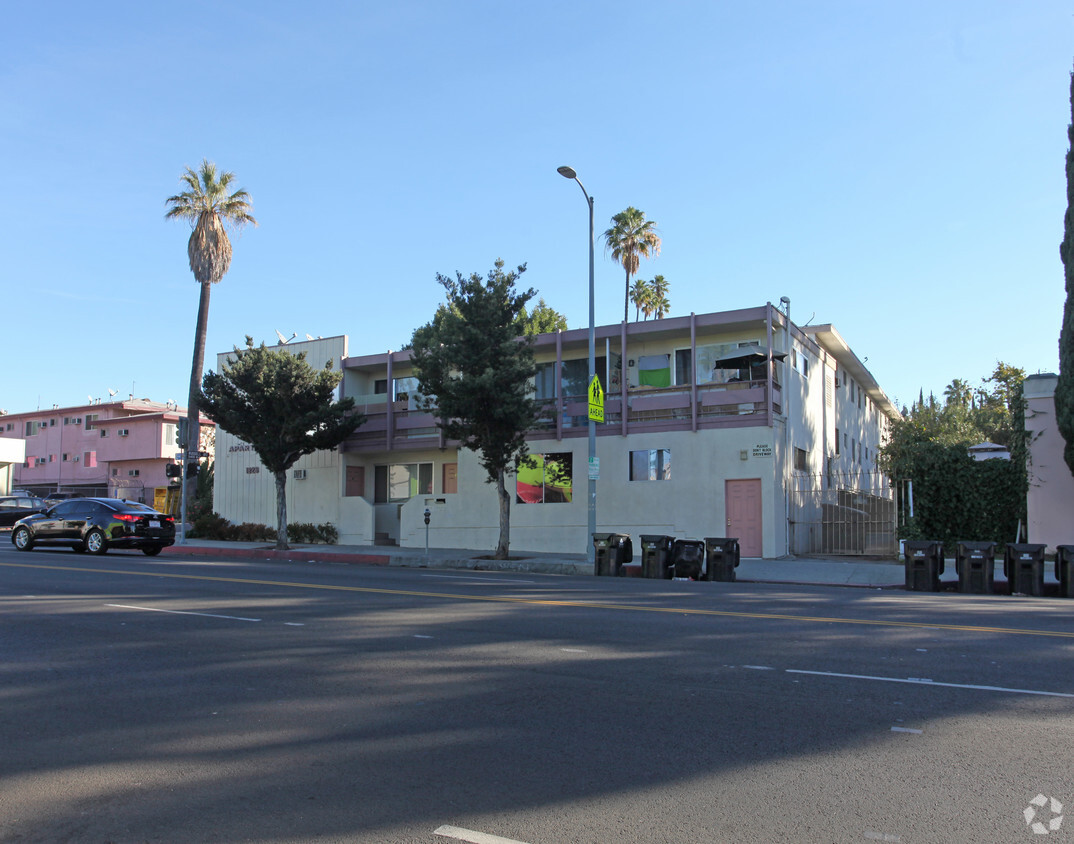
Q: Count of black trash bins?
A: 8